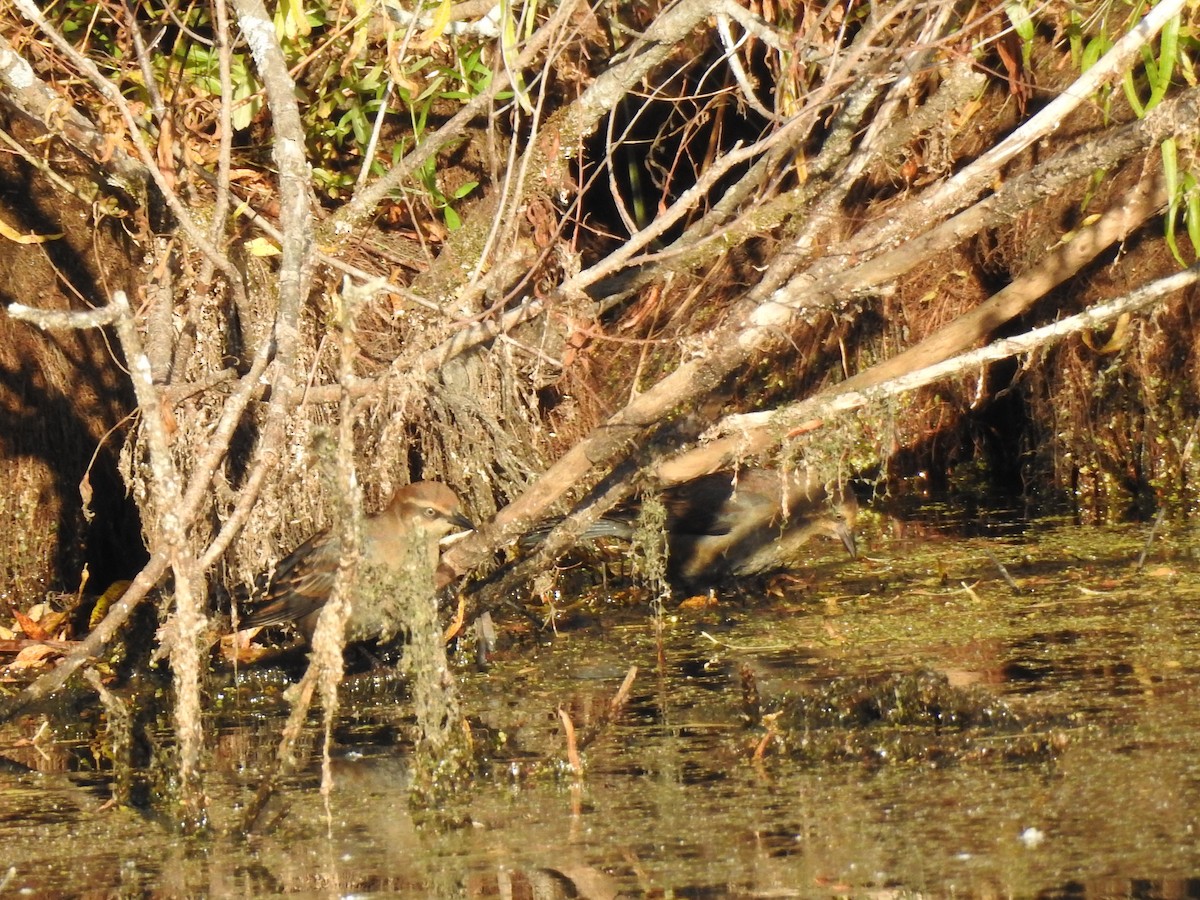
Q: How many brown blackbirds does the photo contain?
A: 2